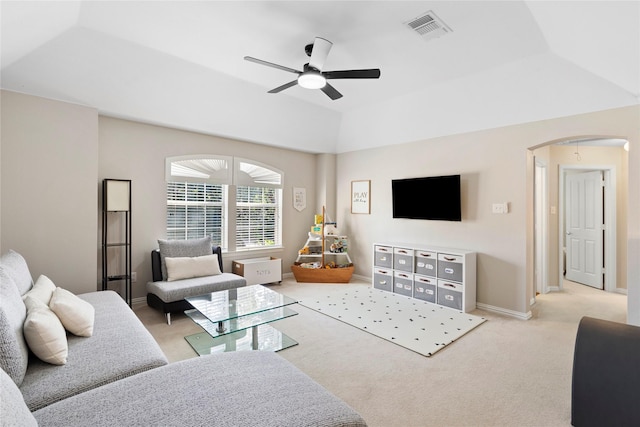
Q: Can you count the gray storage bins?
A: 8